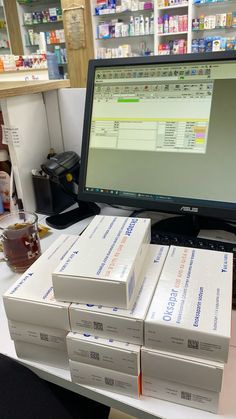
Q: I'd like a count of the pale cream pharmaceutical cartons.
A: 10